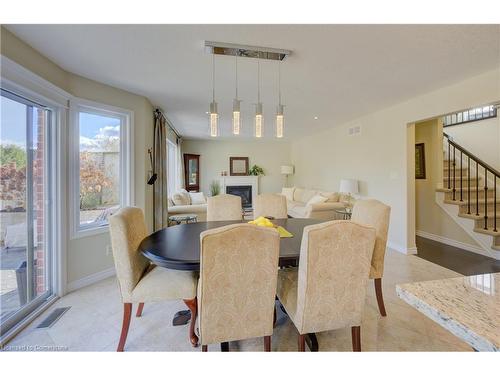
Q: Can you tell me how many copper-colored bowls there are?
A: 0